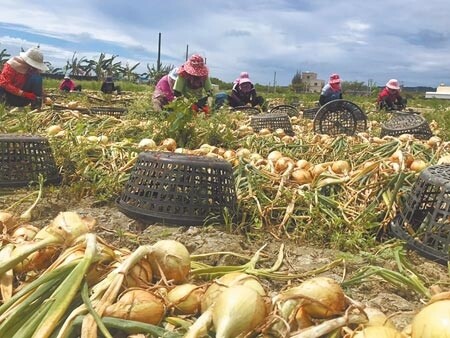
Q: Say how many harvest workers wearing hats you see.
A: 8